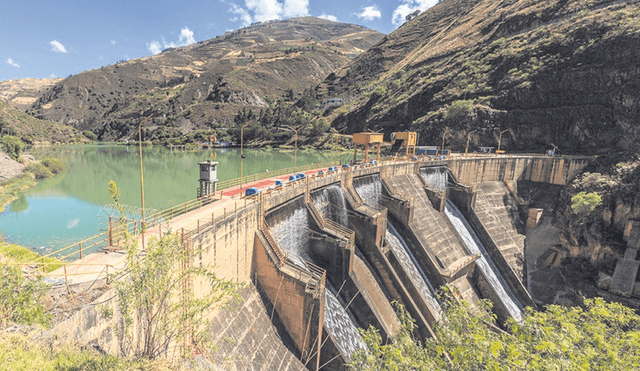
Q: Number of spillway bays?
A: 4